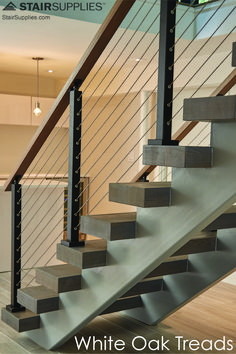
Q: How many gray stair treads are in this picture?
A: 9